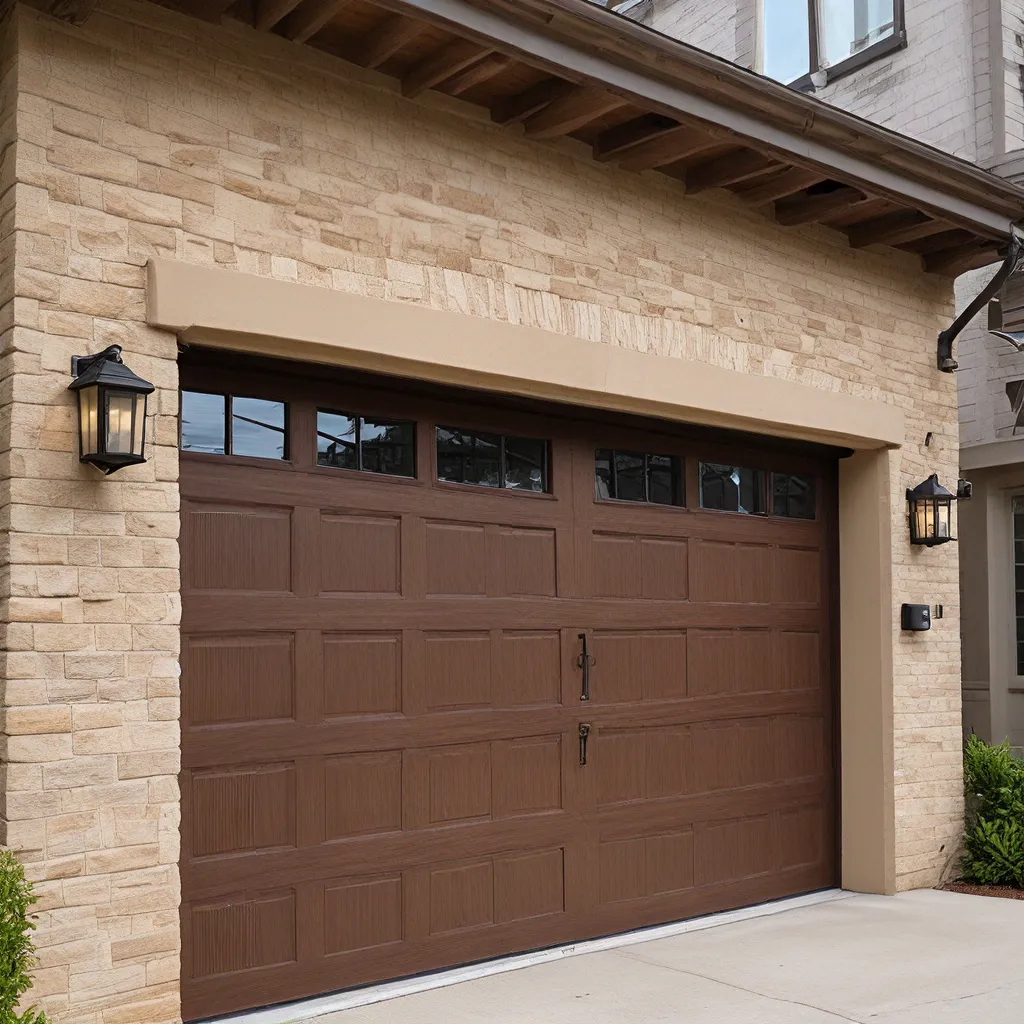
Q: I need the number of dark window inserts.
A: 6